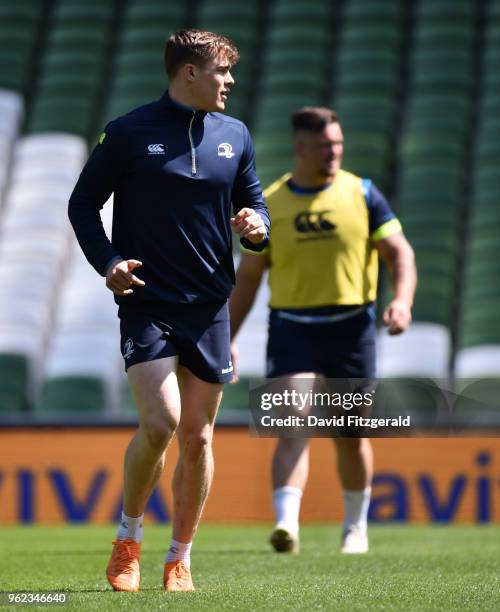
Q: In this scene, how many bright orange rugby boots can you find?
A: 2